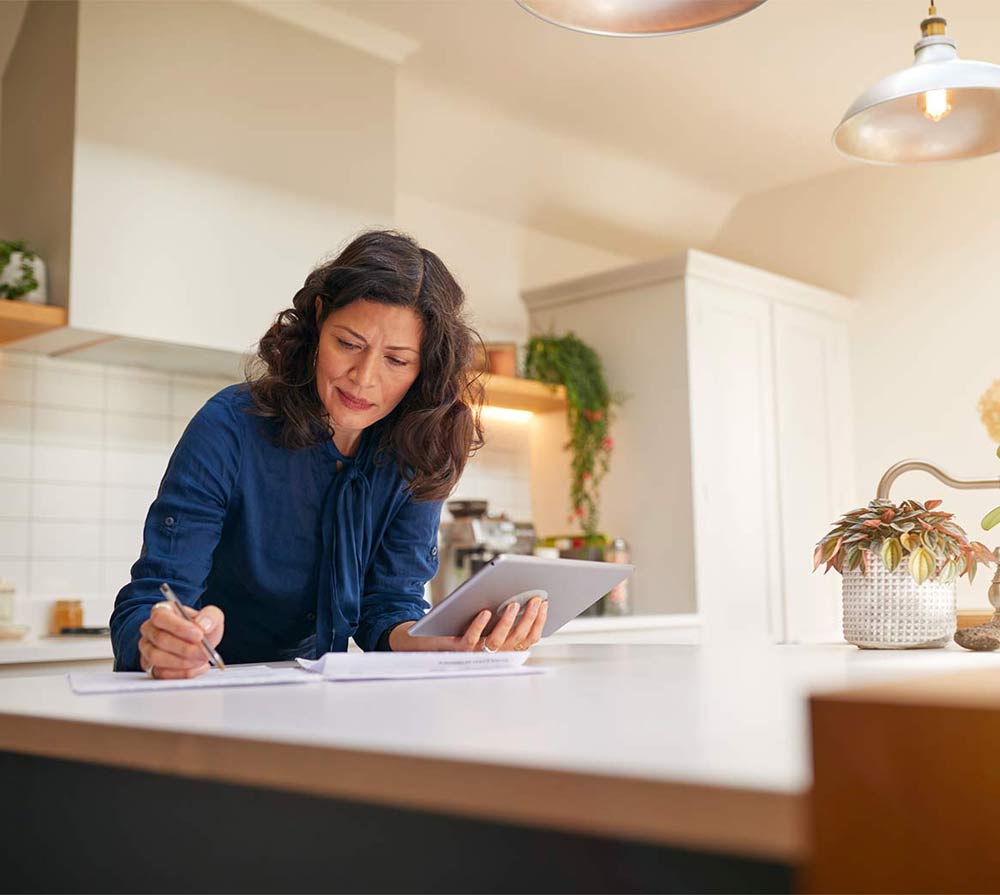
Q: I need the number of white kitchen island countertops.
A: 1